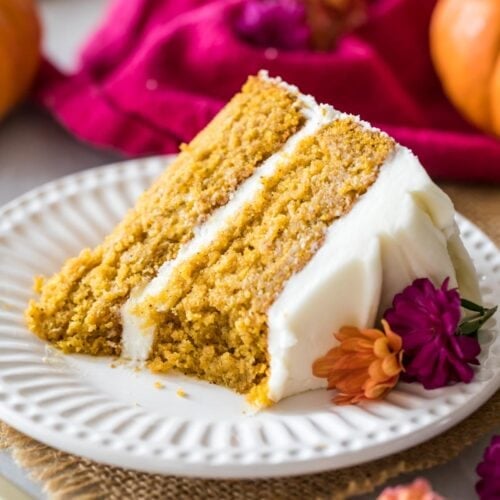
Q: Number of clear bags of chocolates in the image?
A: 0